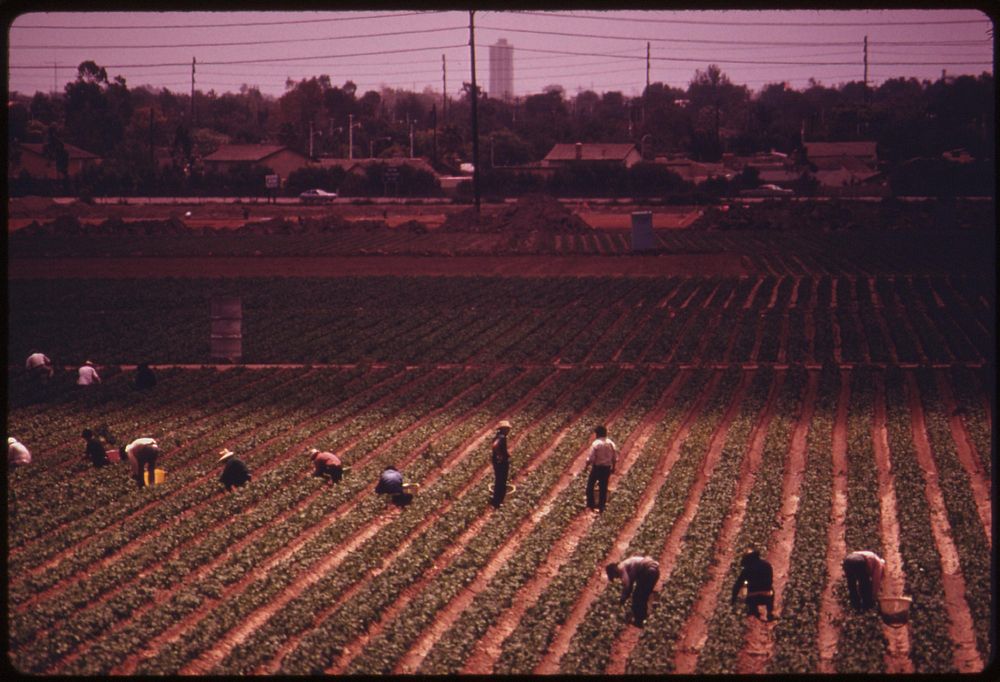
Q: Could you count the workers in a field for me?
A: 14